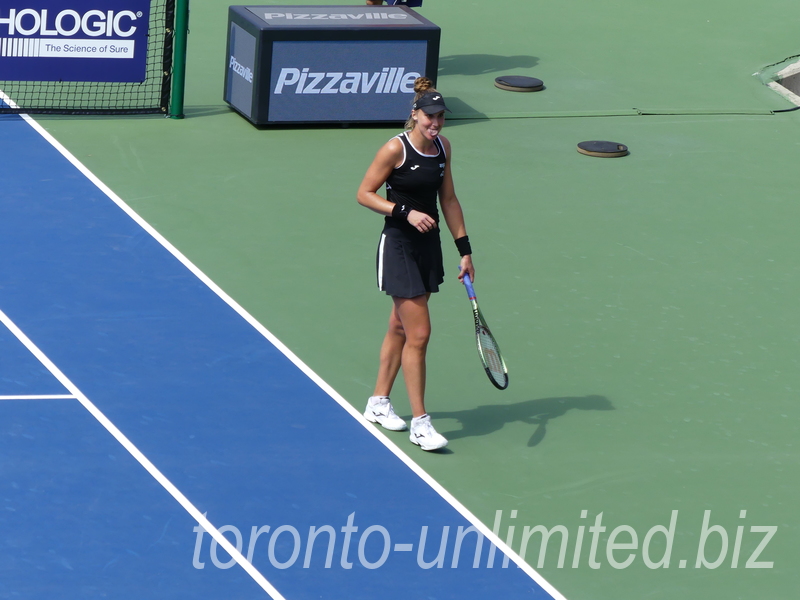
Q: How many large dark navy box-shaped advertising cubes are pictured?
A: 1